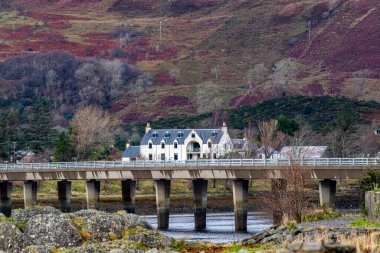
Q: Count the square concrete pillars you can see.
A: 10